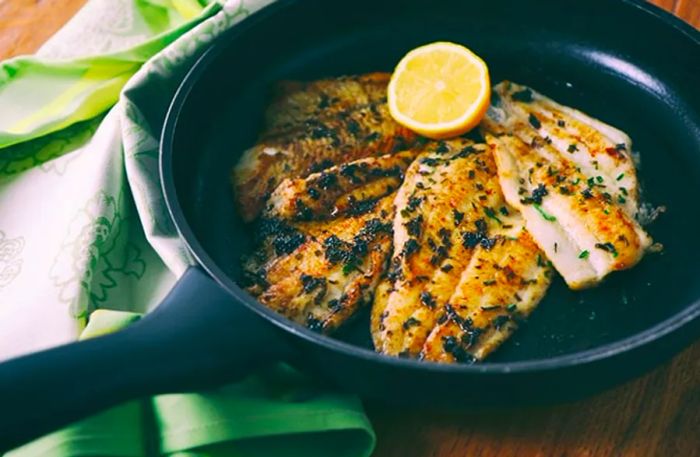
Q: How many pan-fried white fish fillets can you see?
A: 4